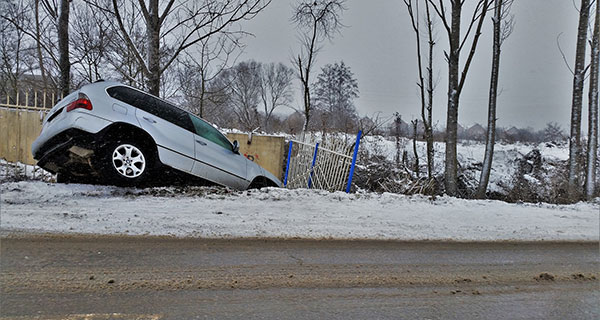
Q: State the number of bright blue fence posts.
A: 3